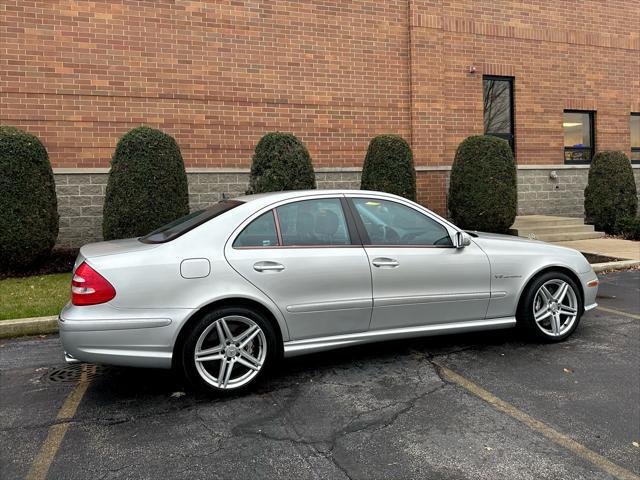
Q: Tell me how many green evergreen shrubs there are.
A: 6